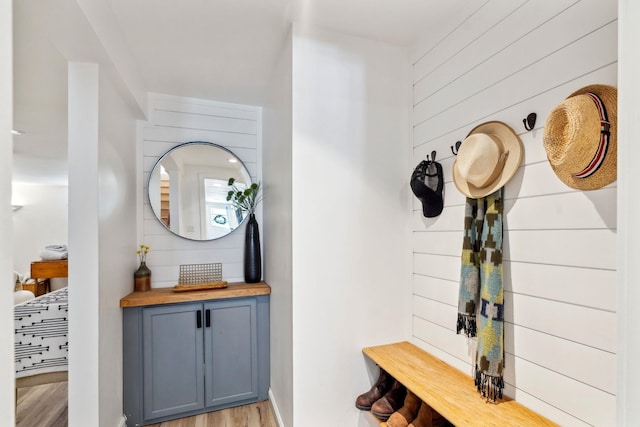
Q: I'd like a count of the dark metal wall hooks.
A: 3